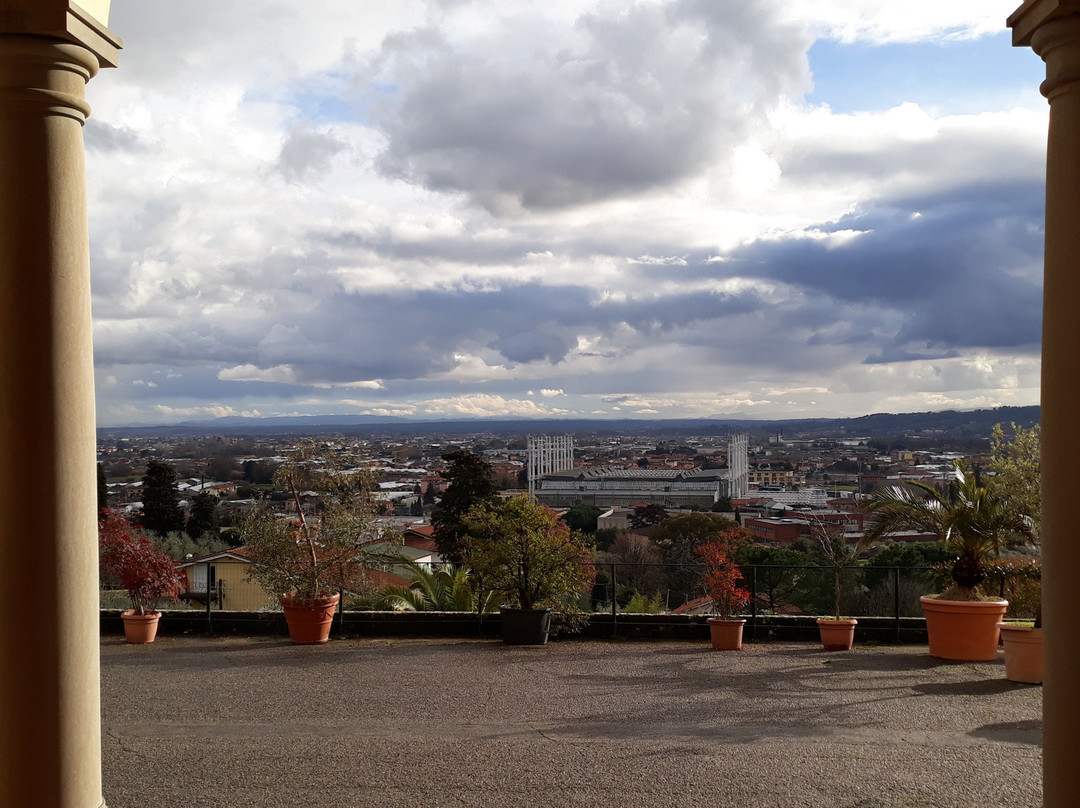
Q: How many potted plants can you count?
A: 7